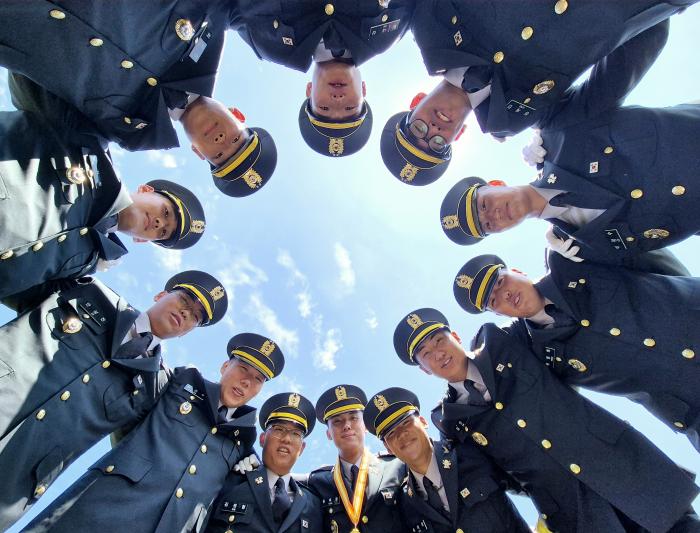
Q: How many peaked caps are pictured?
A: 12